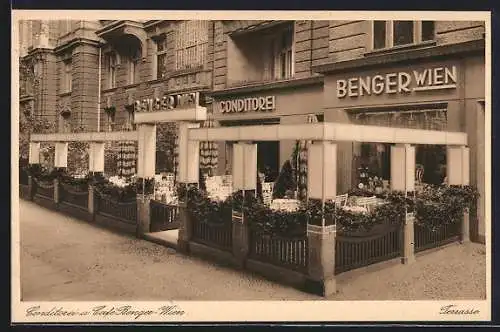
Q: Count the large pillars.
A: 9